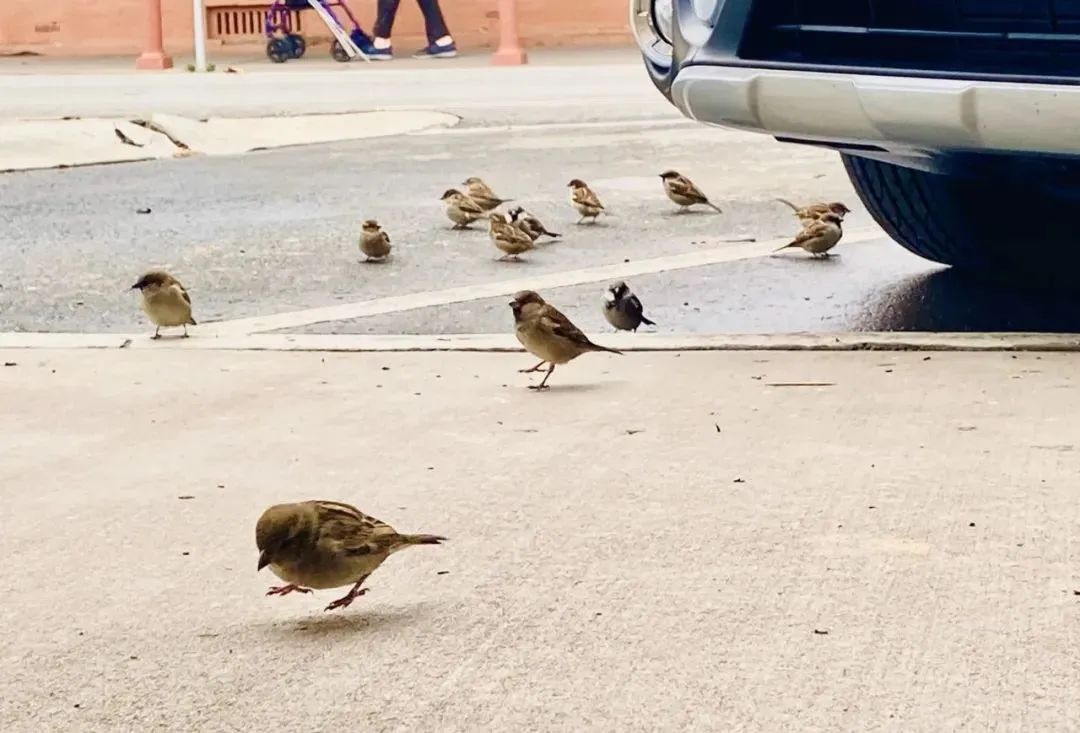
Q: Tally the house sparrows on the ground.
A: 13